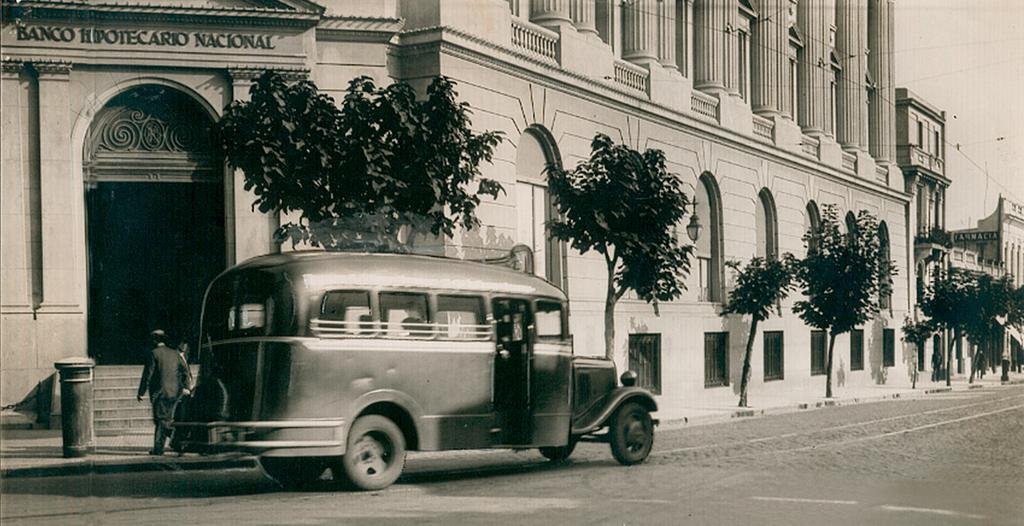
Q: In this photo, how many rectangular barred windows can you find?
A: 6